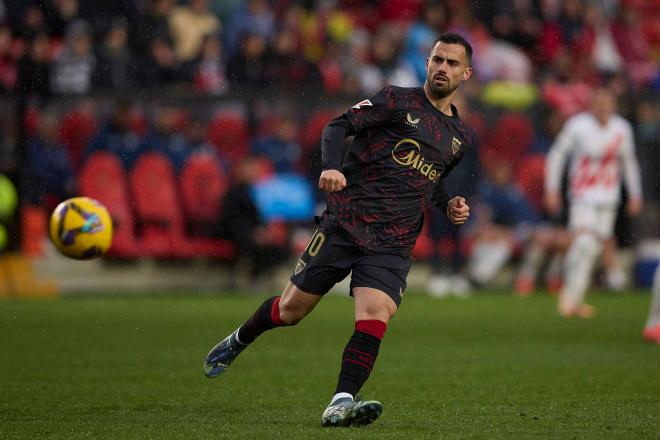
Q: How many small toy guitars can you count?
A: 0